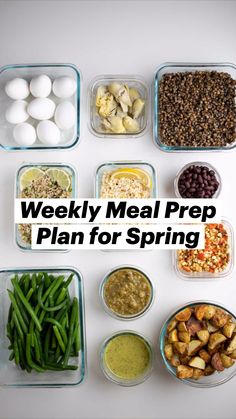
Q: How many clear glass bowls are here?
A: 11